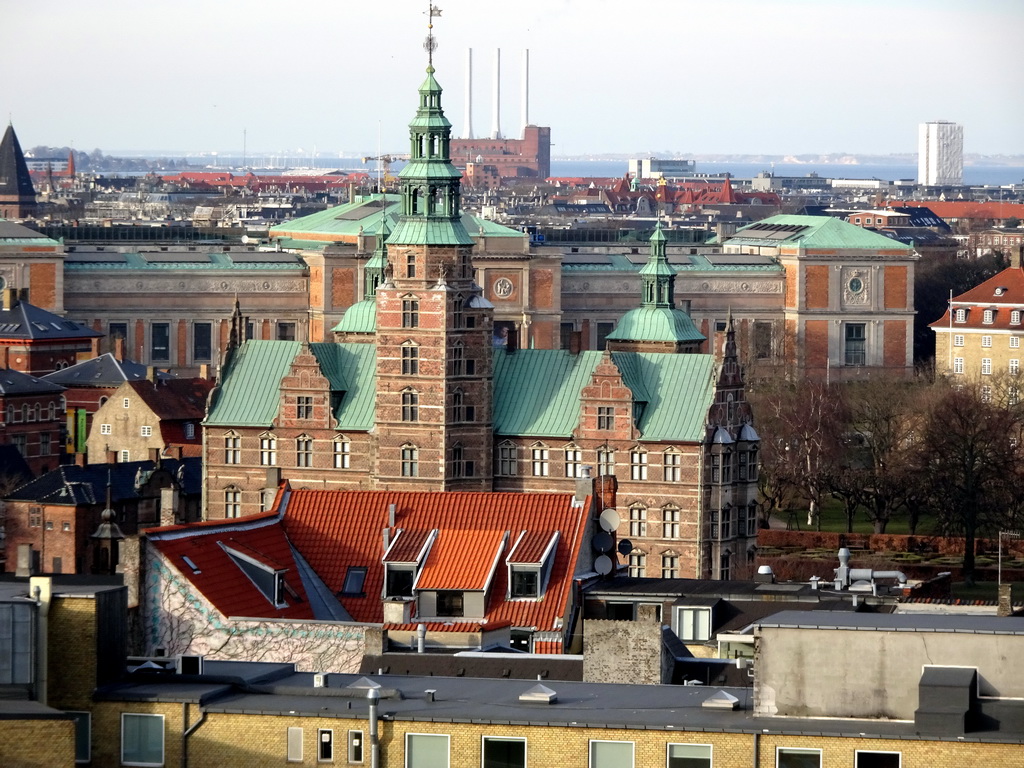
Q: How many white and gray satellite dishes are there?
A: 2